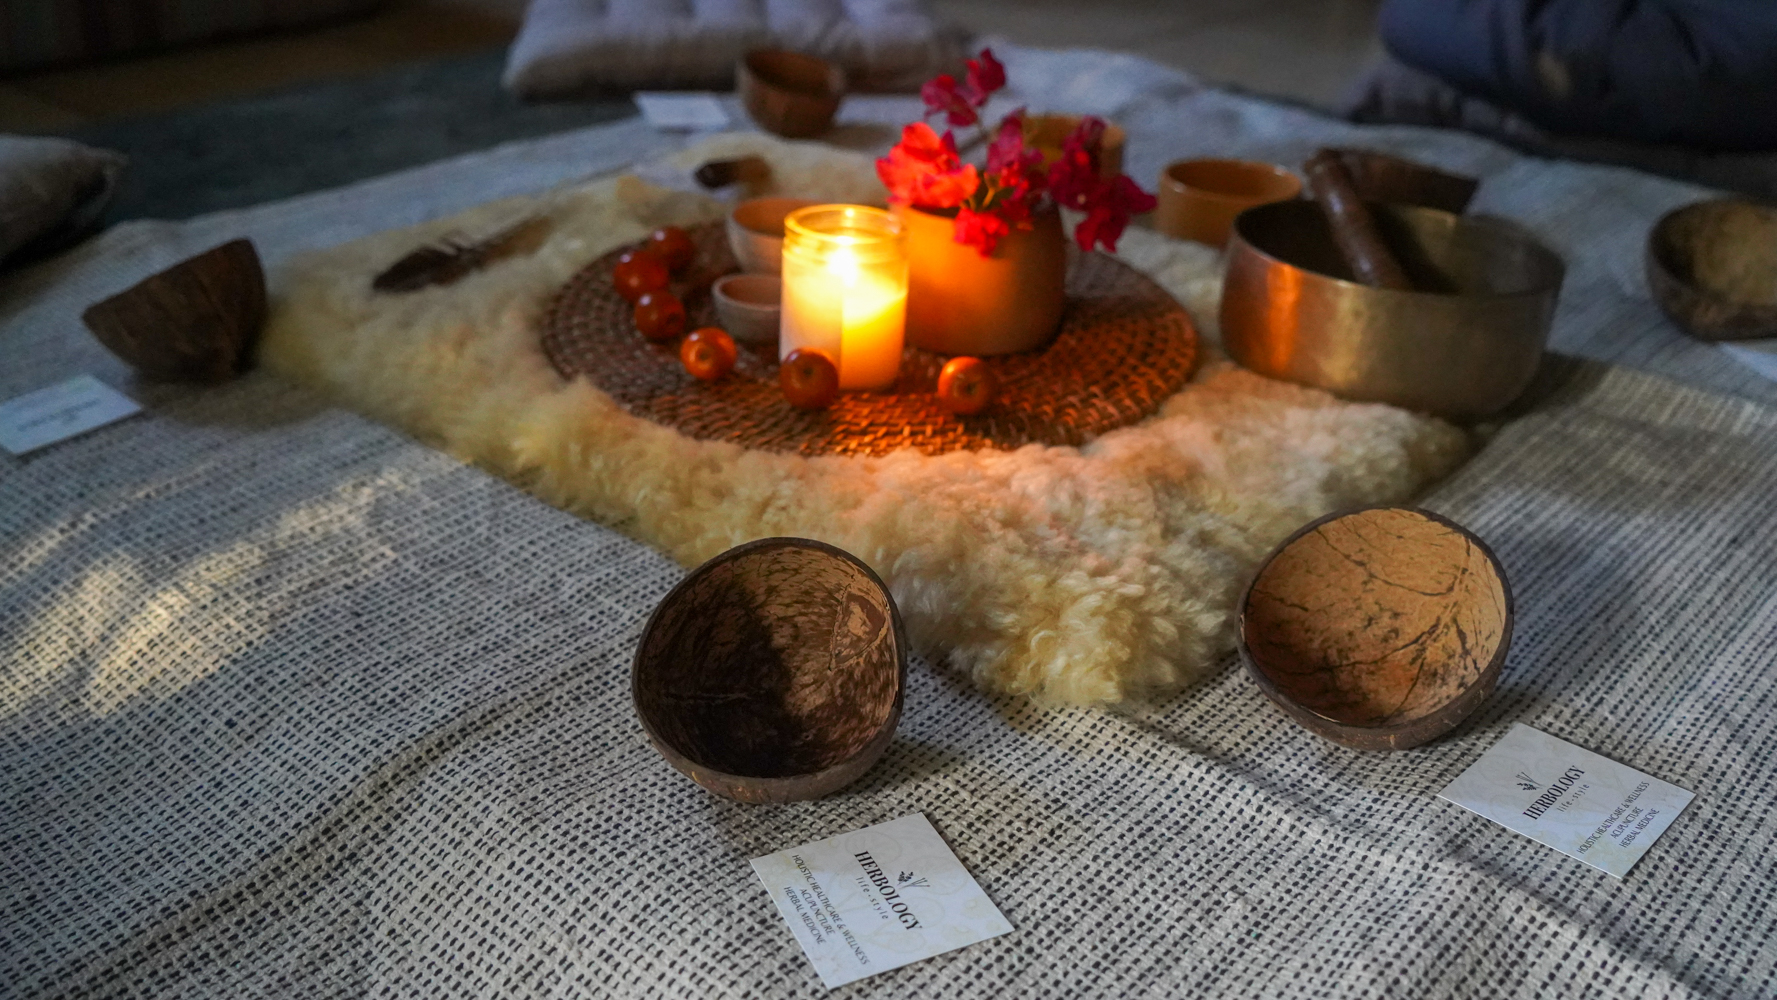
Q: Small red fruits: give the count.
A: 6